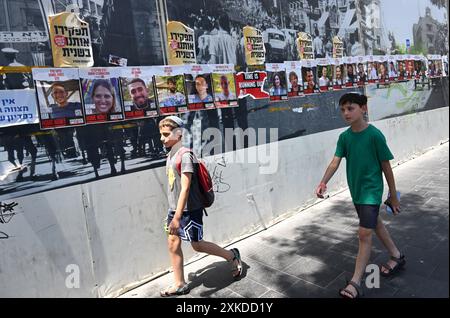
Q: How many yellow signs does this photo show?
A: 5